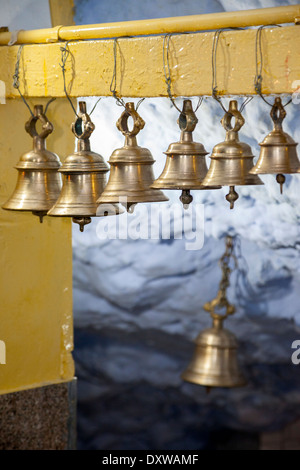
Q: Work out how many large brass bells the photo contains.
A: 7